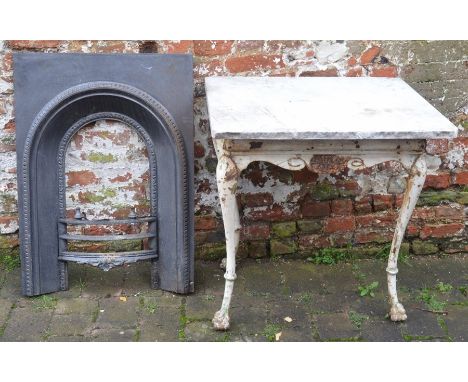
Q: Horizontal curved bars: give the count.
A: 3